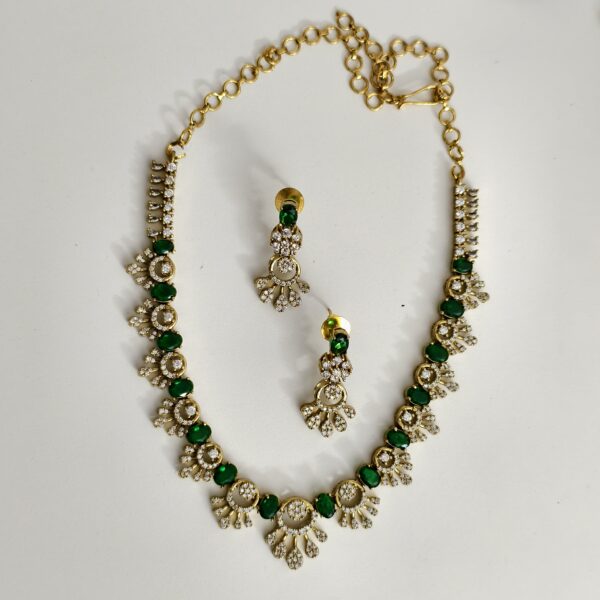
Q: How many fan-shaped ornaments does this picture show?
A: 15